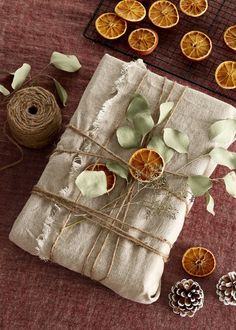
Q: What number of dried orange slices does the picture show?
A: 11